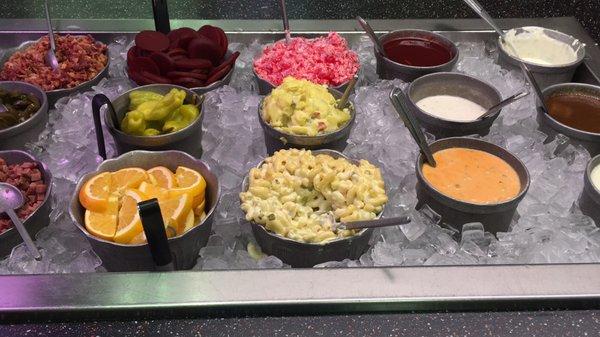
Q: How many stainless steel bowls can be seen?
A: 15